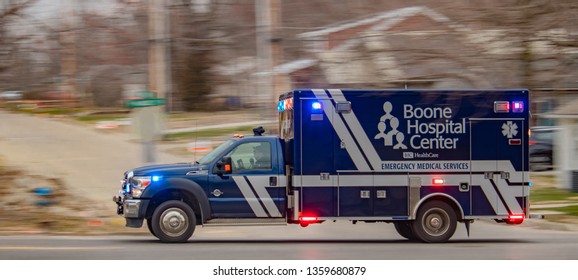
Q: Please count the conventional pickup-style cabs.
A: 1